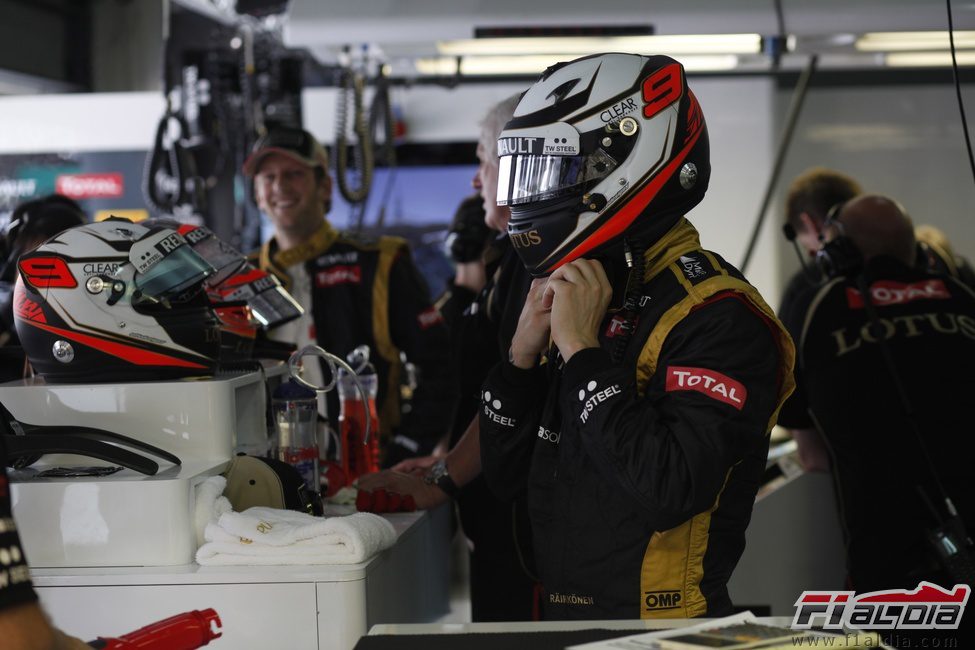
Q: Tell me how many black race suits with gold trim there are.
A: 2